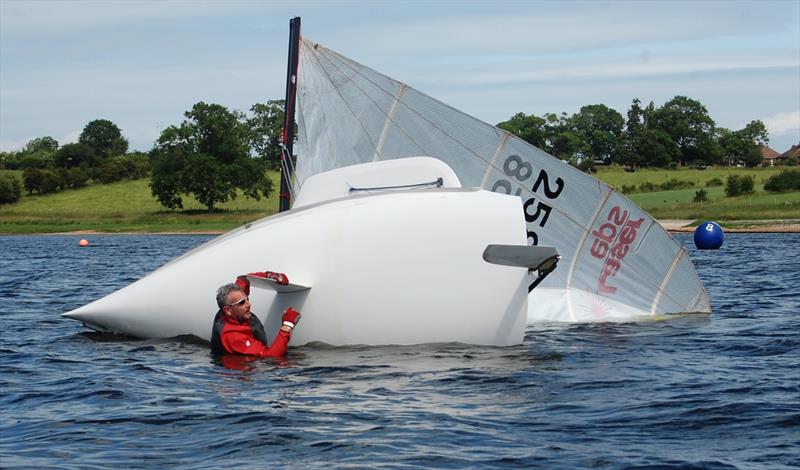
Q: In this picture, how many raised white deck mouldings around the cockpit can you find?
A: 1